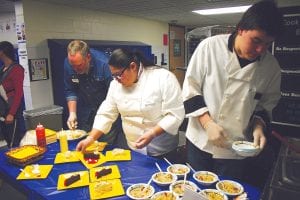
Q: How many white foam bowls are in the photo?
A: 9